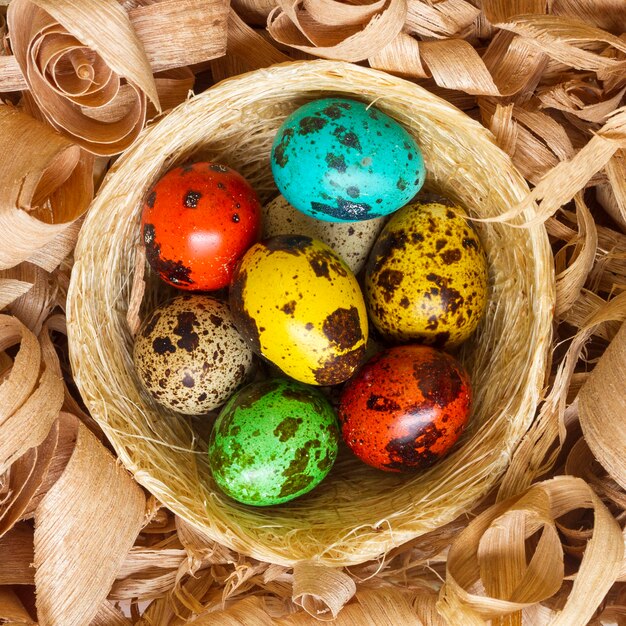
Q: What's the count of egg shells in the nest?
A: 8